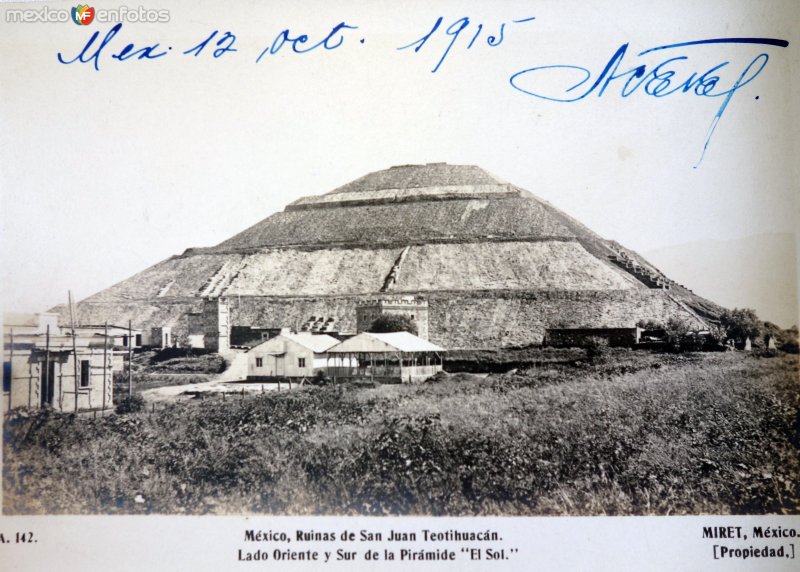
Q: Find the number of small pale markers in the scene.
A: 2